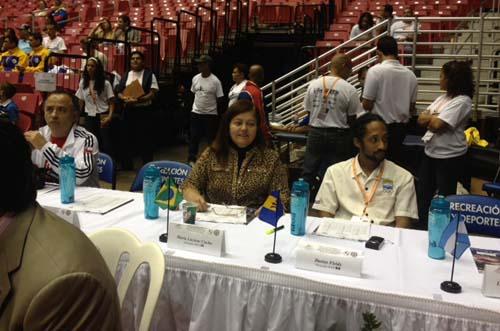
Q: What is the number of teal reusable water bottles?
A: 4